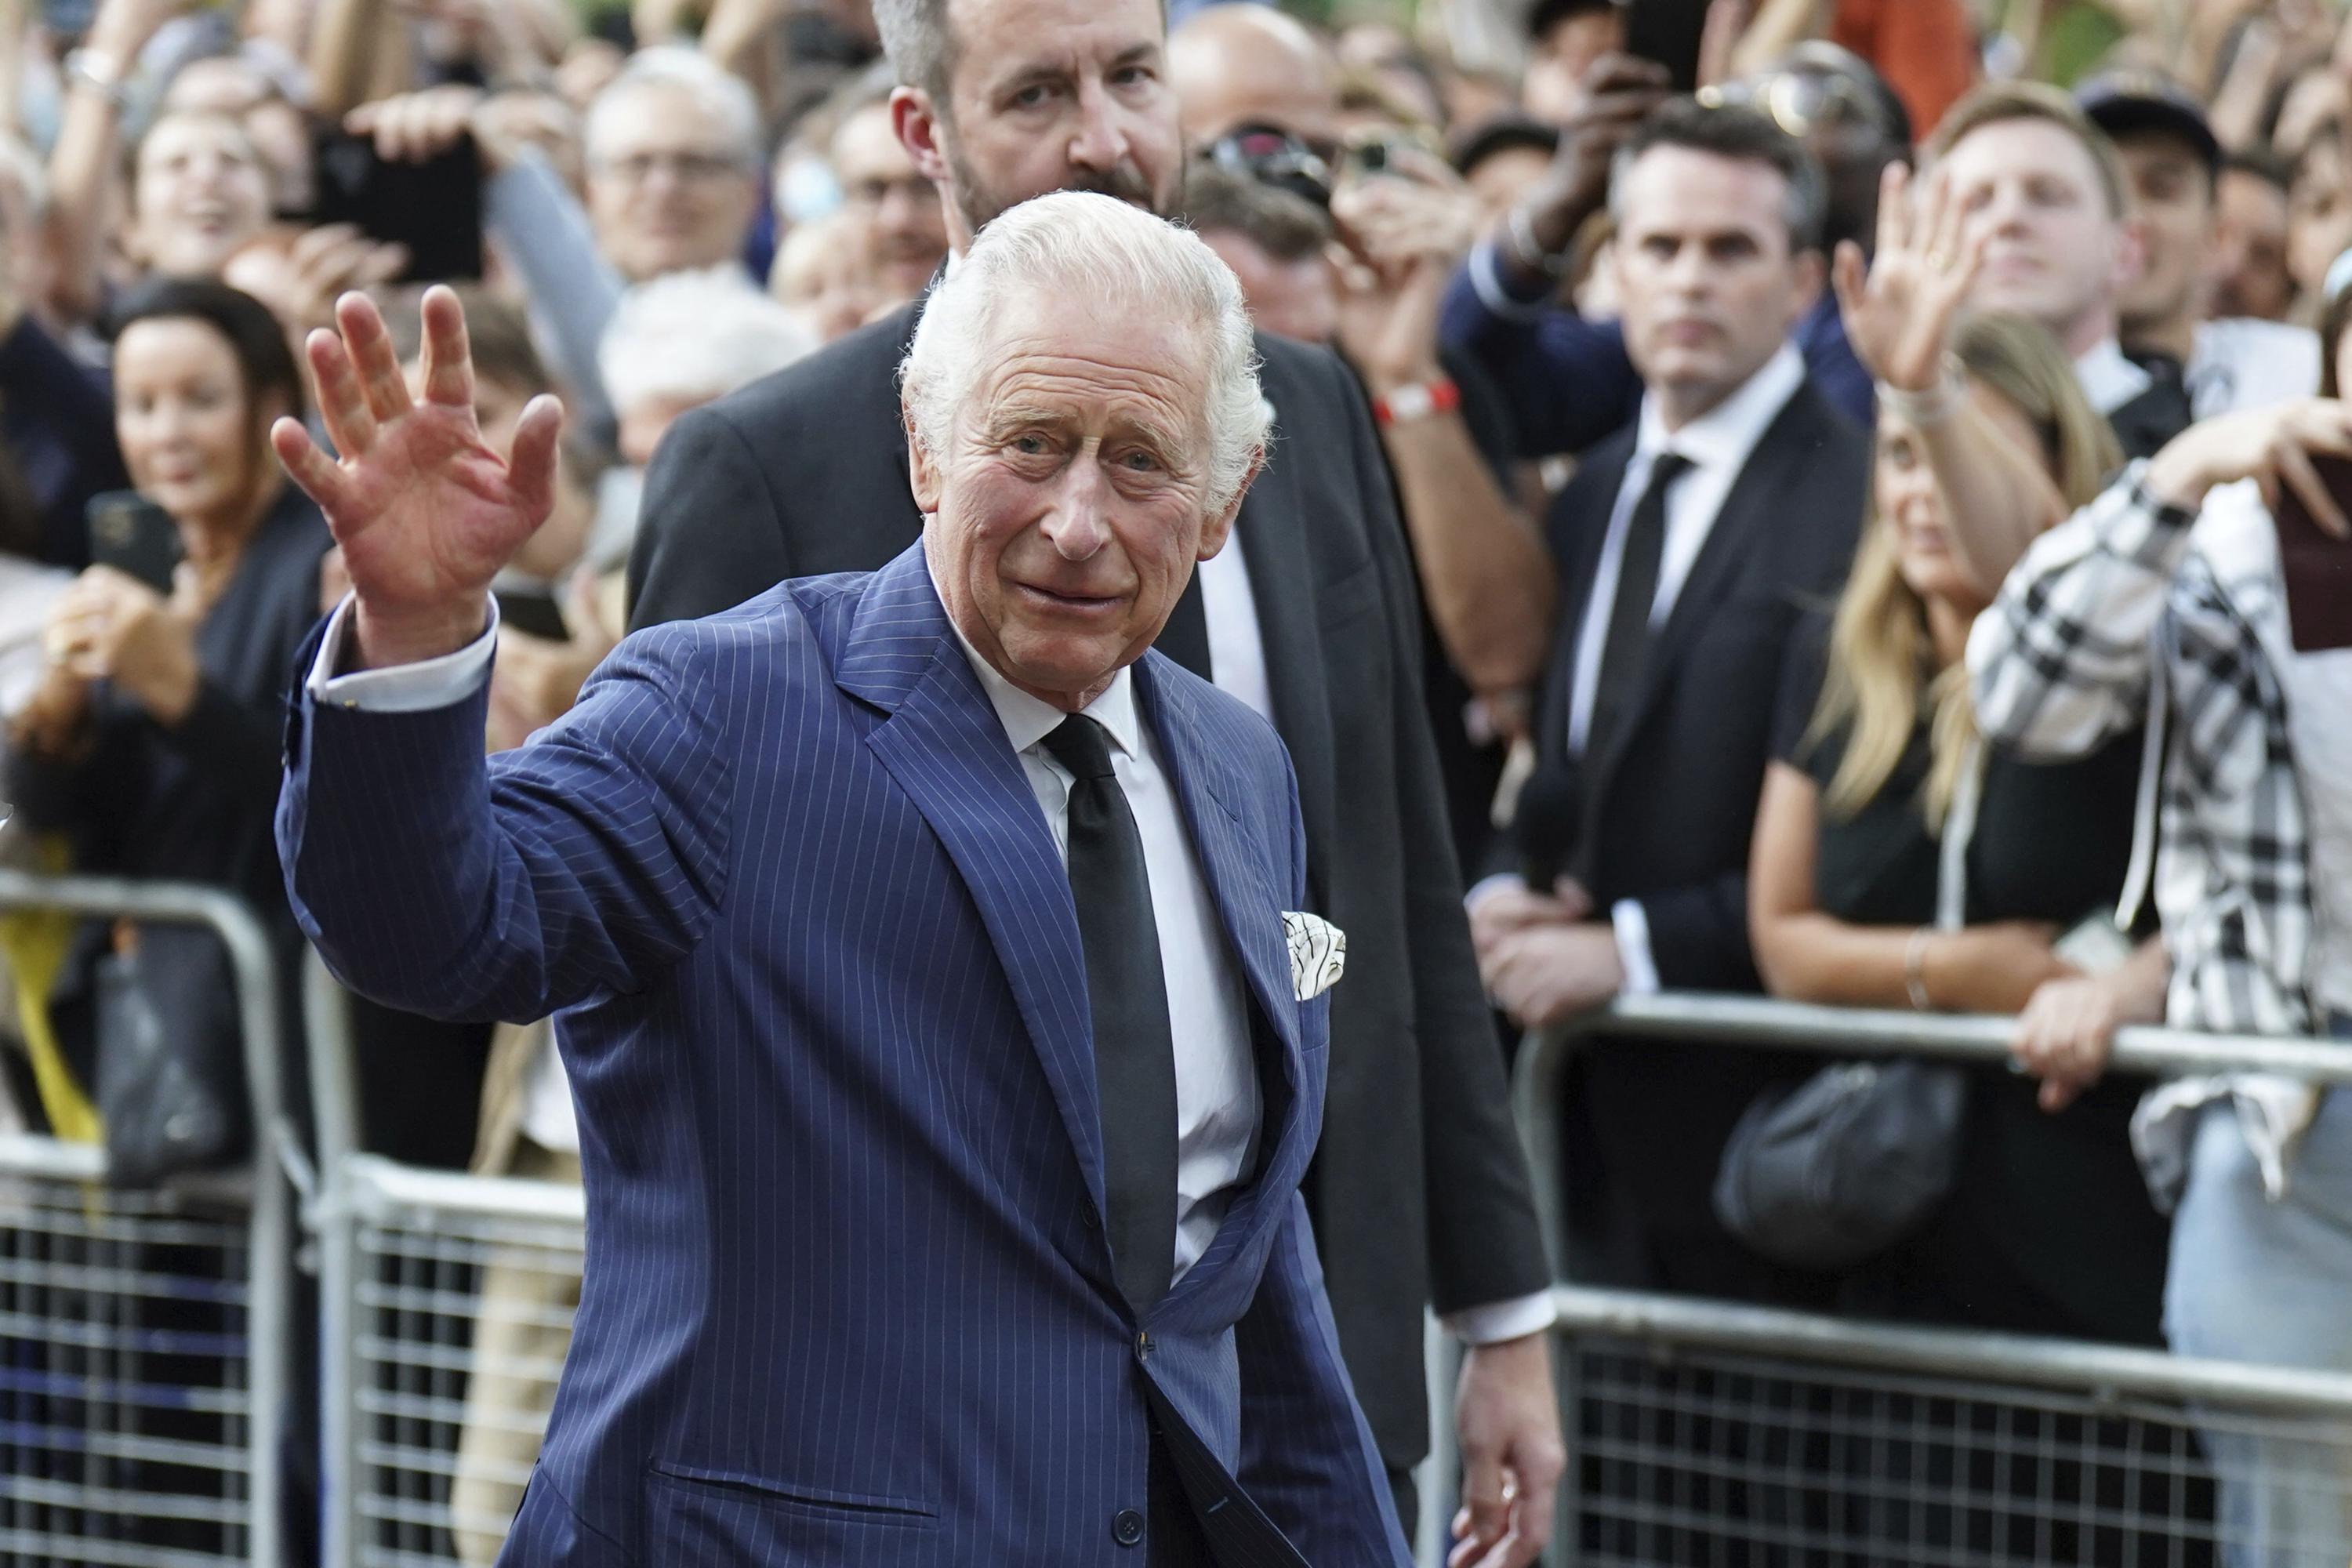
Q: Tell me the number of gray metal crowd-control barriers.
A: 3